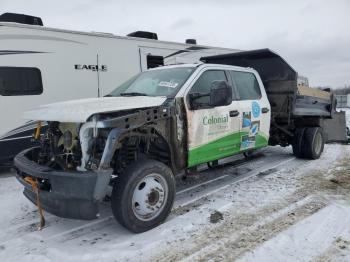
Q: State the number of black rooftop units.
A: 3